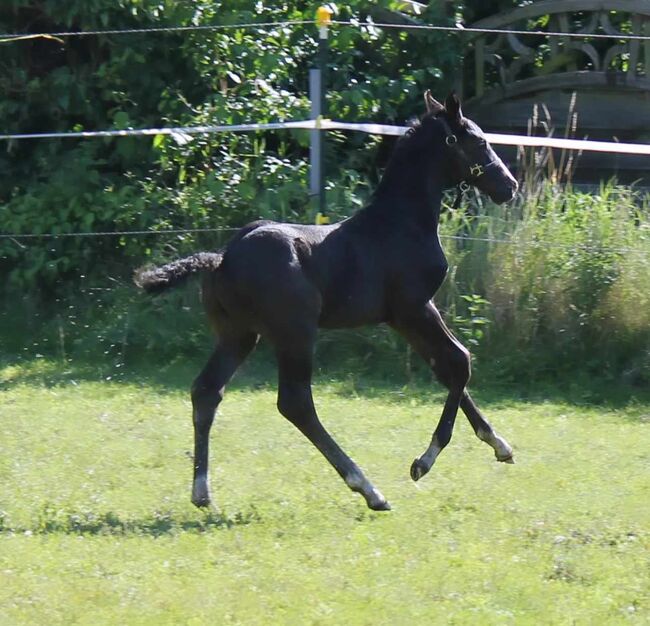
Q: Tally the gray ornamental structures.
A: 1